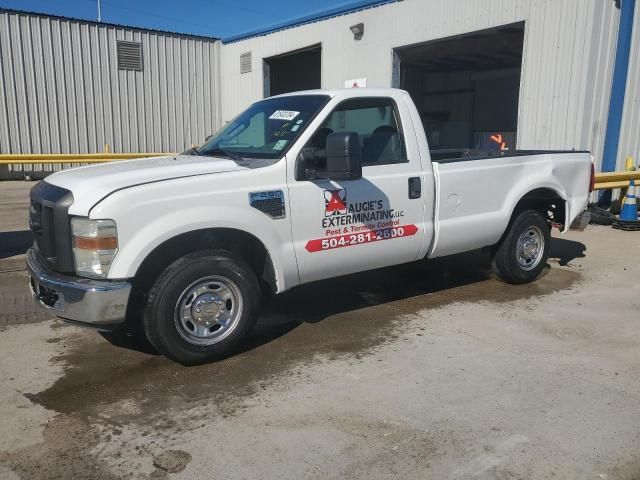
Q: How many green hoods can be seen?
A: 0